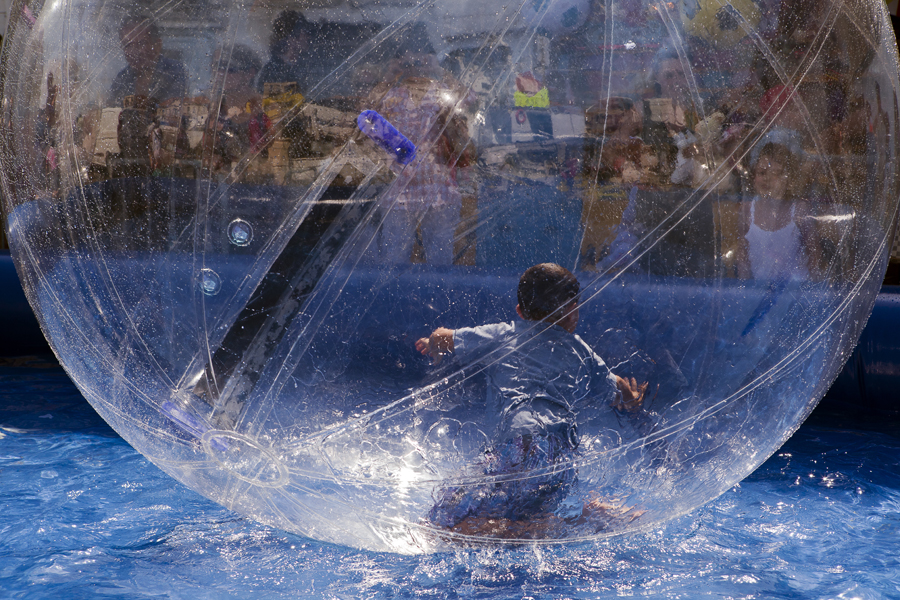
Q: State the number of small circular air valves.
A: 2